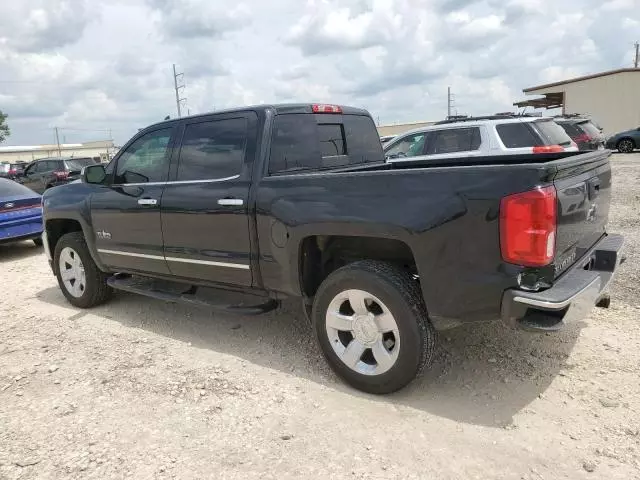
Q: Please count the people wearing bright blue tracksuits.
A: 0